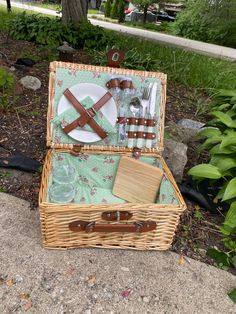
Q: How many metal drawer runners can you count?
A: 0